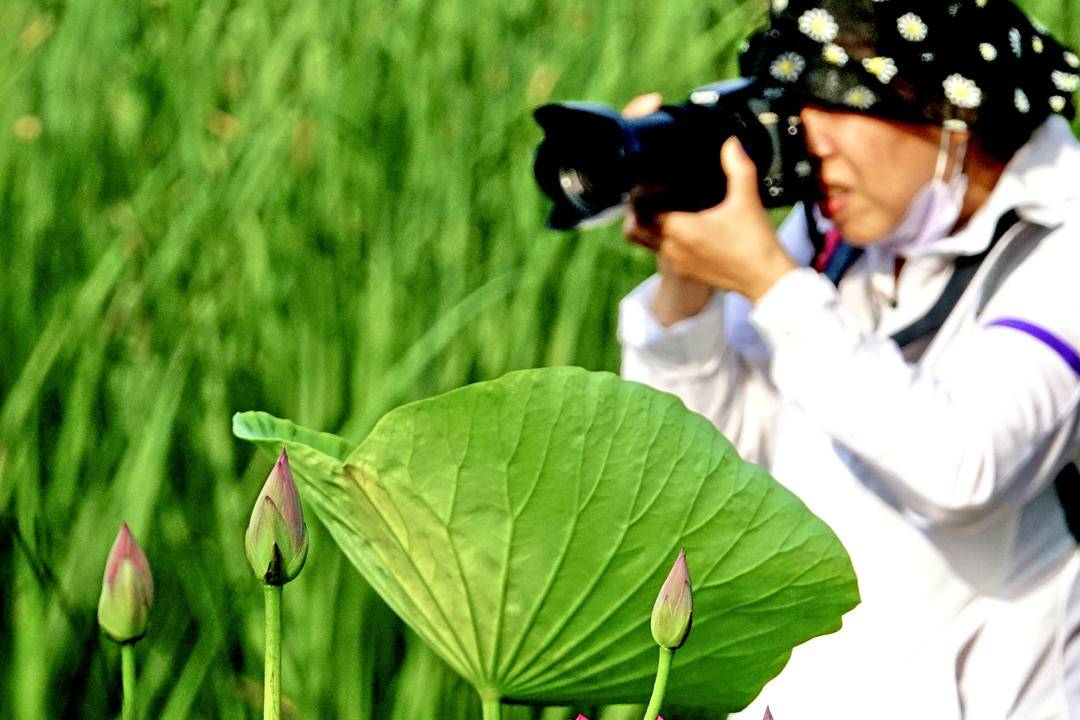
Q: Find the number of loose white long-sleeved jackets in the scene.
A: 1